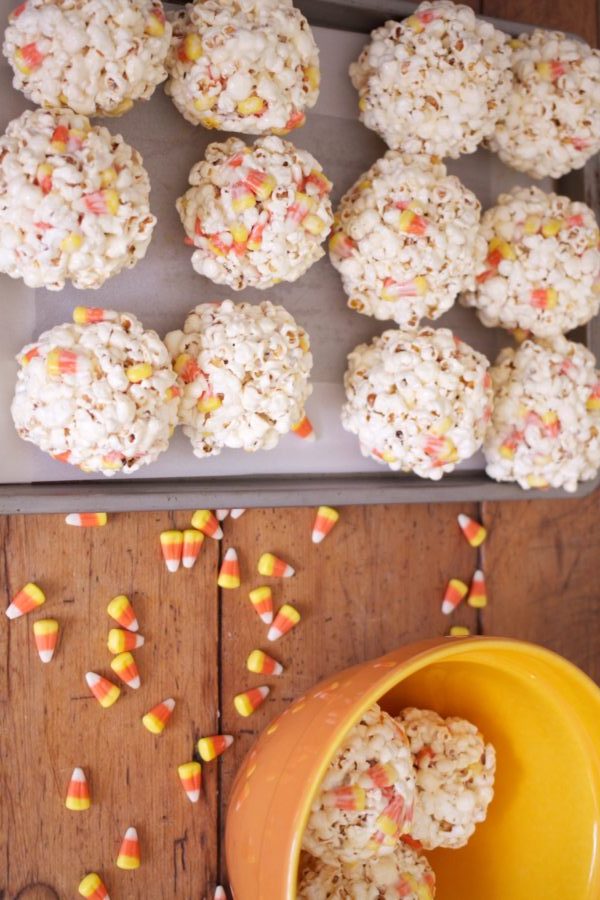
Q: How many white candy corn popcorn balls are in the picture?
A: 15